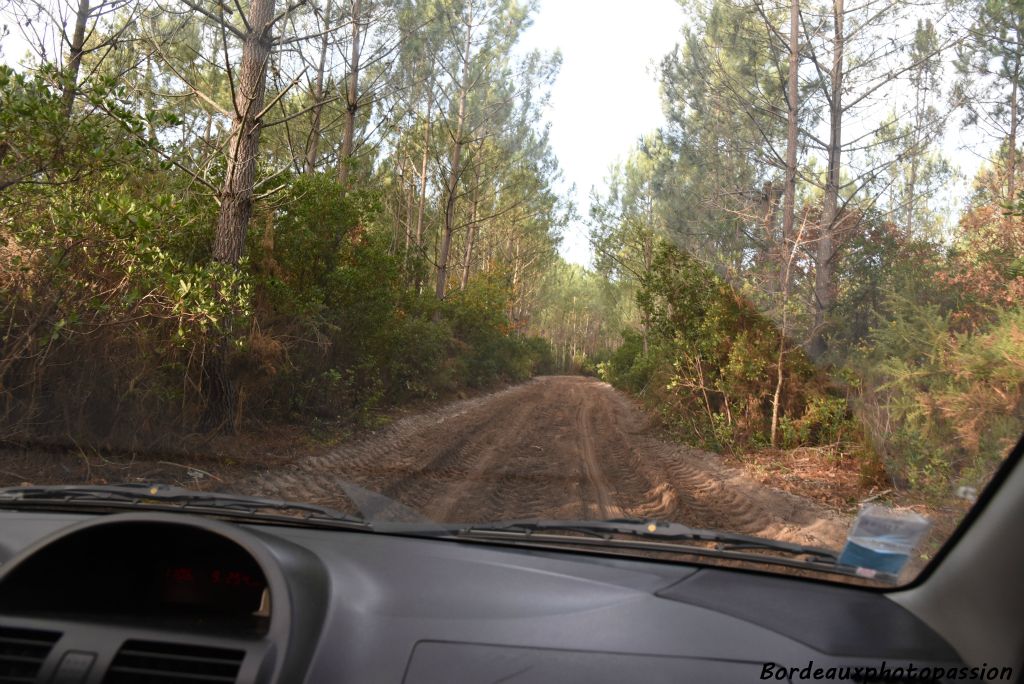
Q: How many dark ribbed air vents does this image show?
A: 2